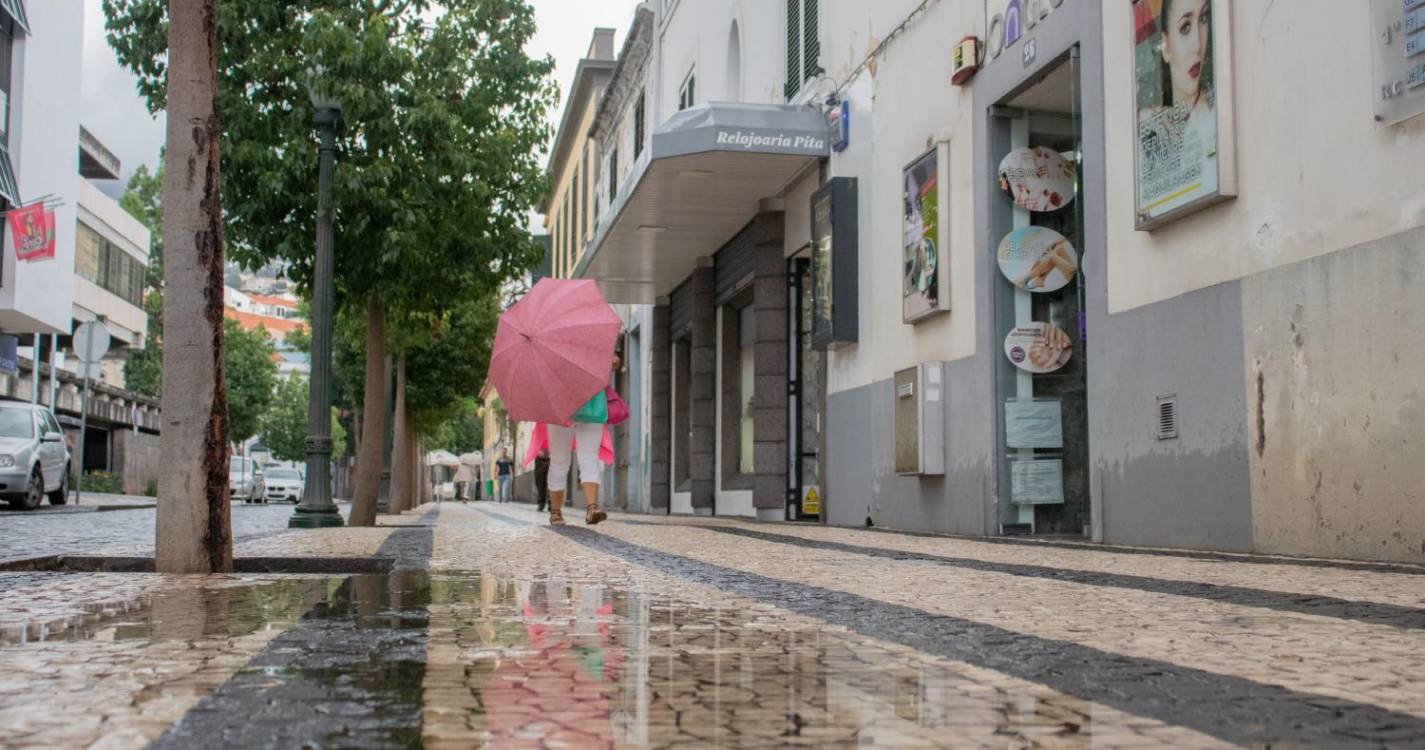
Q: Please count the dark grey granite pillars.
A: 3